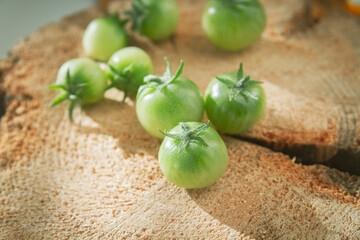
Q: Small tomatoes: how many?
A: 8